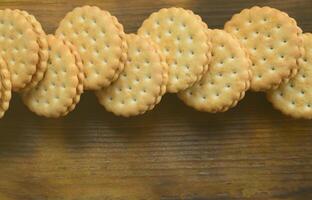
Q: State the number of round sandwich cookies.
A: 9